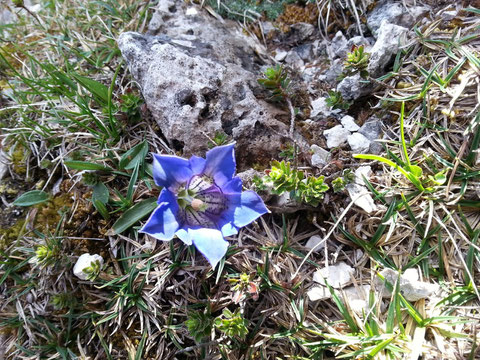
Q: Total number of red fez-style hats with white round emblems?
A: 0